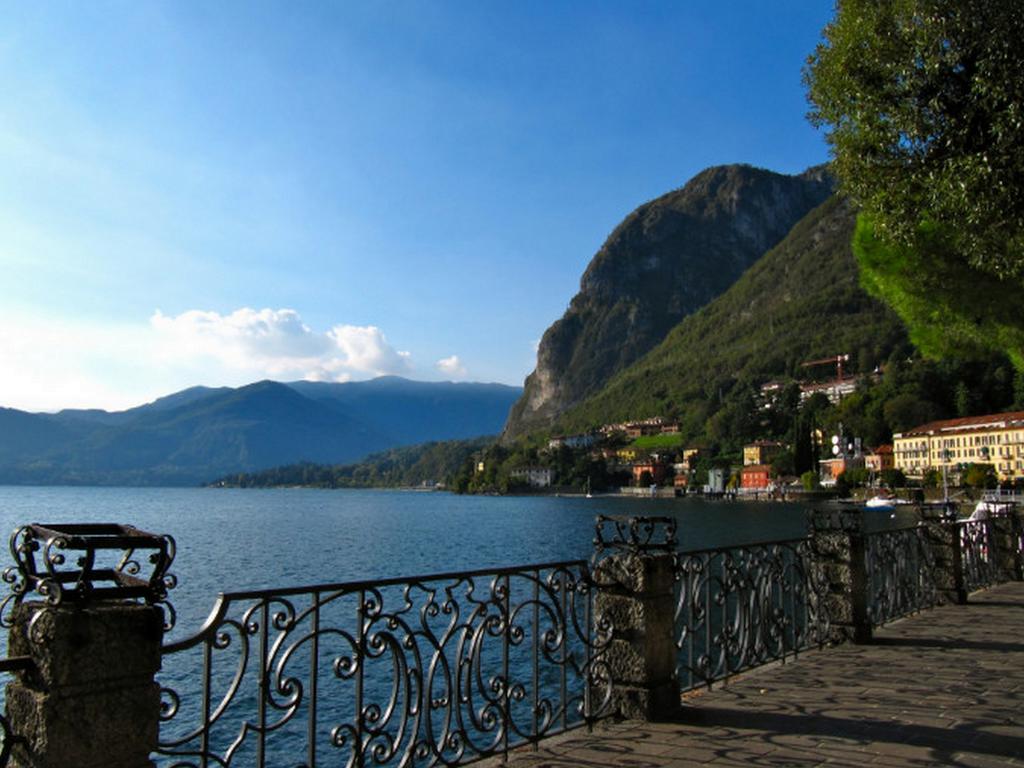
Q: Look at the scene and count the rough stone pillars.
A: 5